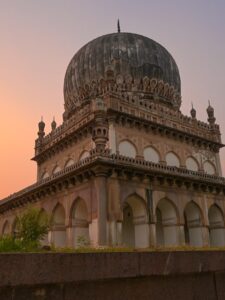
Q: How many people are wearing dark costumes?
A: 0